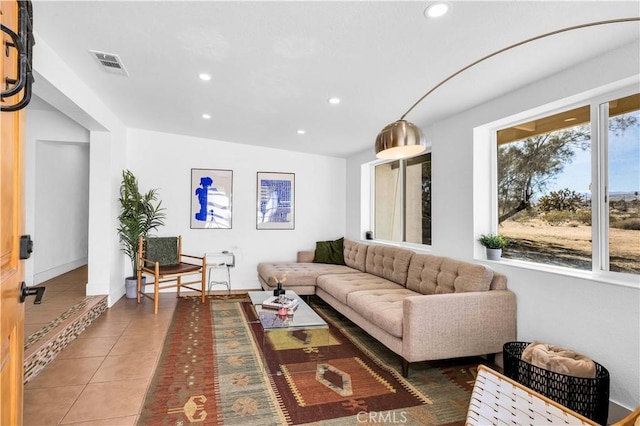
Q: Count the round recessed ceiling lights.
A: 5